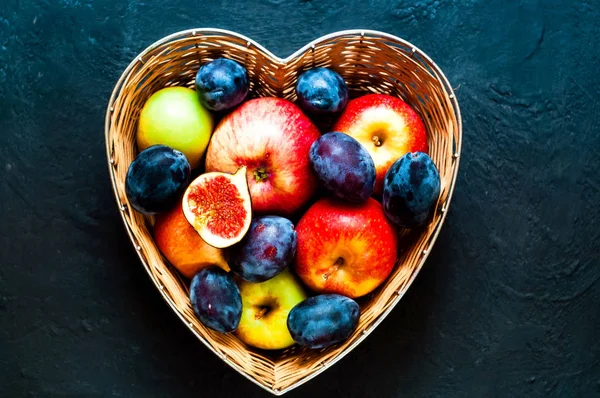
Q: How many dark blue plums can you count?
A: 8